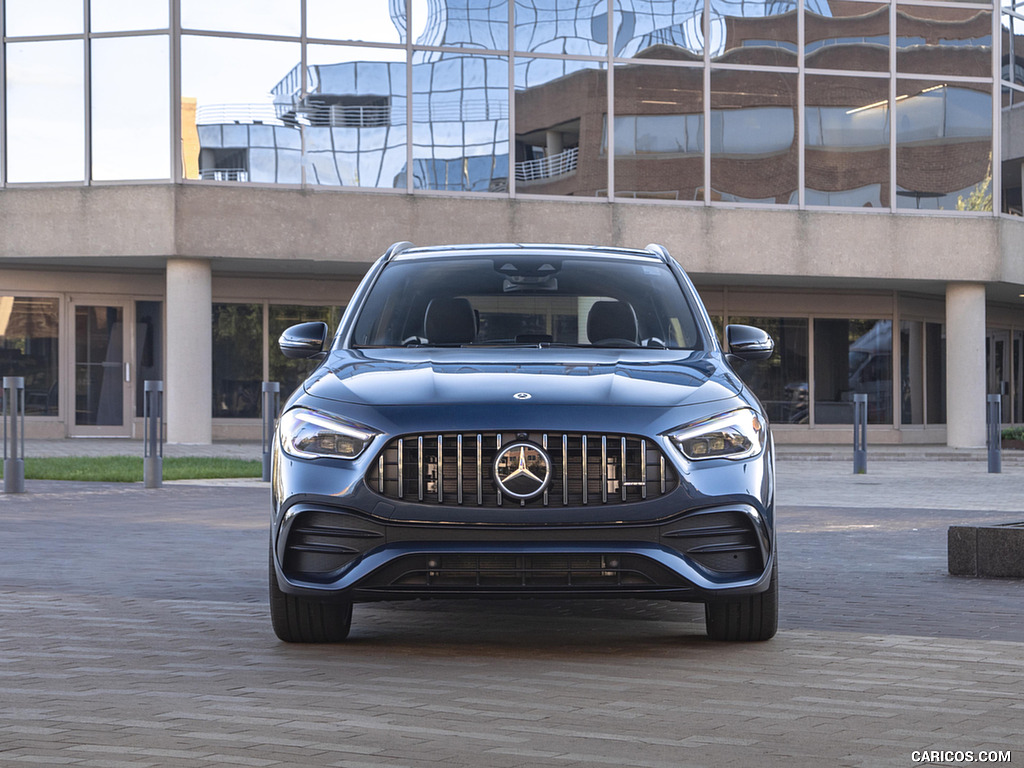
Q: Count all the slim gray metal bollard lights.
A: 5